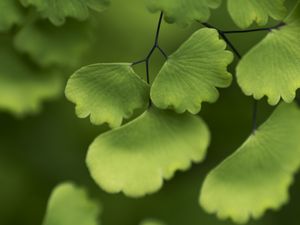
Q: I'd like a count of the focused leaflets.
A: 5